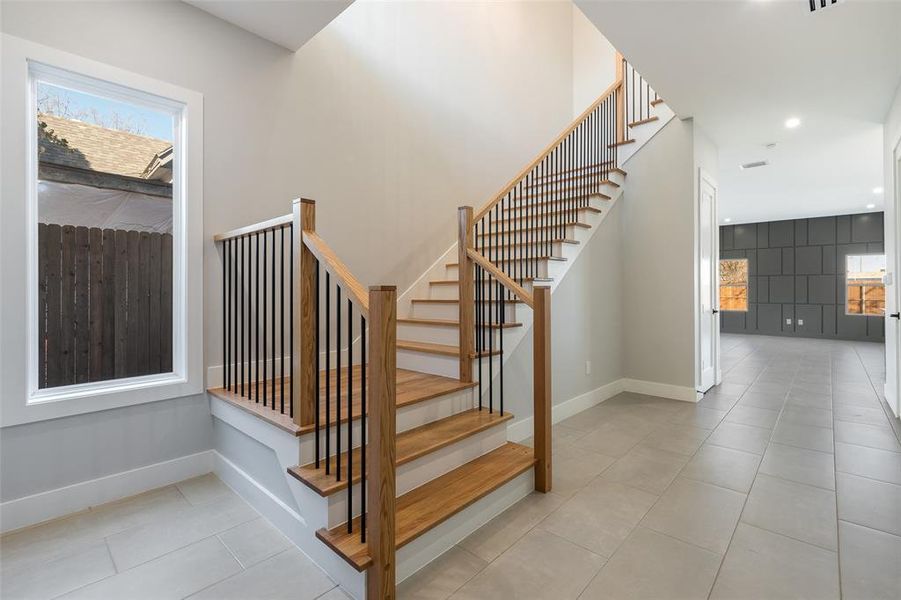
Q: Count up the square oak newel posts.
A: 5